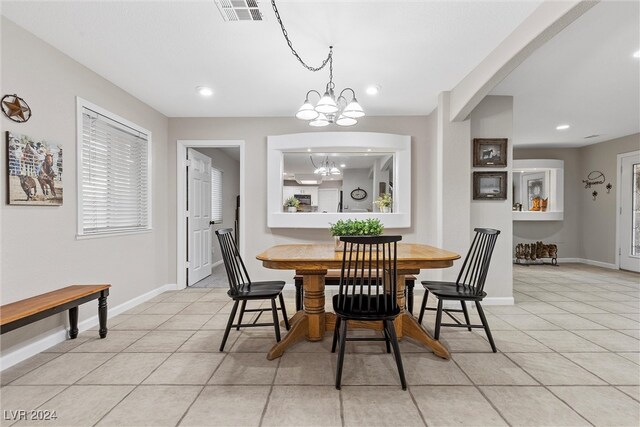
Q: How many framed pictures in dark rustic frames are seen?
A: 2